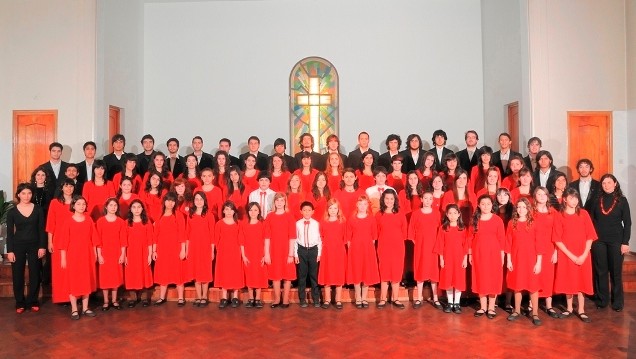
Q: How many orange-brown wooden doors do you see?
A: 4